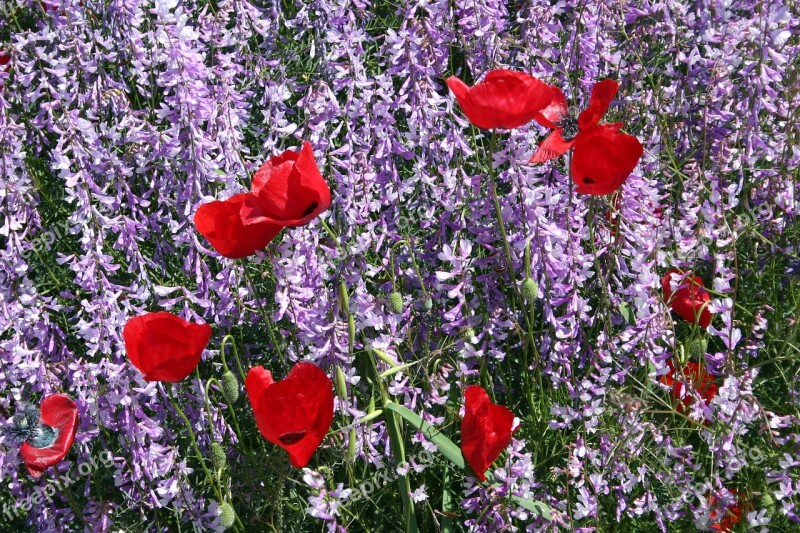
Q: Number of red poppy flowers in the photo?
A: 12